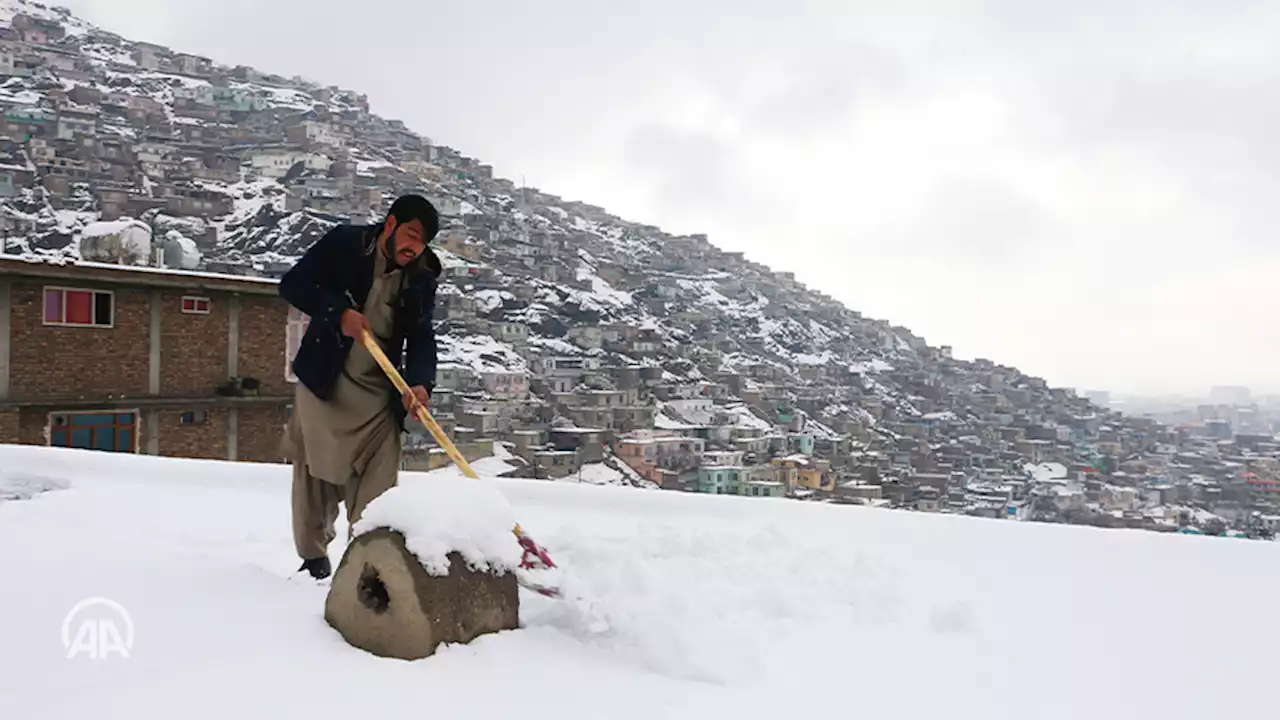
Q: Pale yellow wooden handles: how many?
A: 1